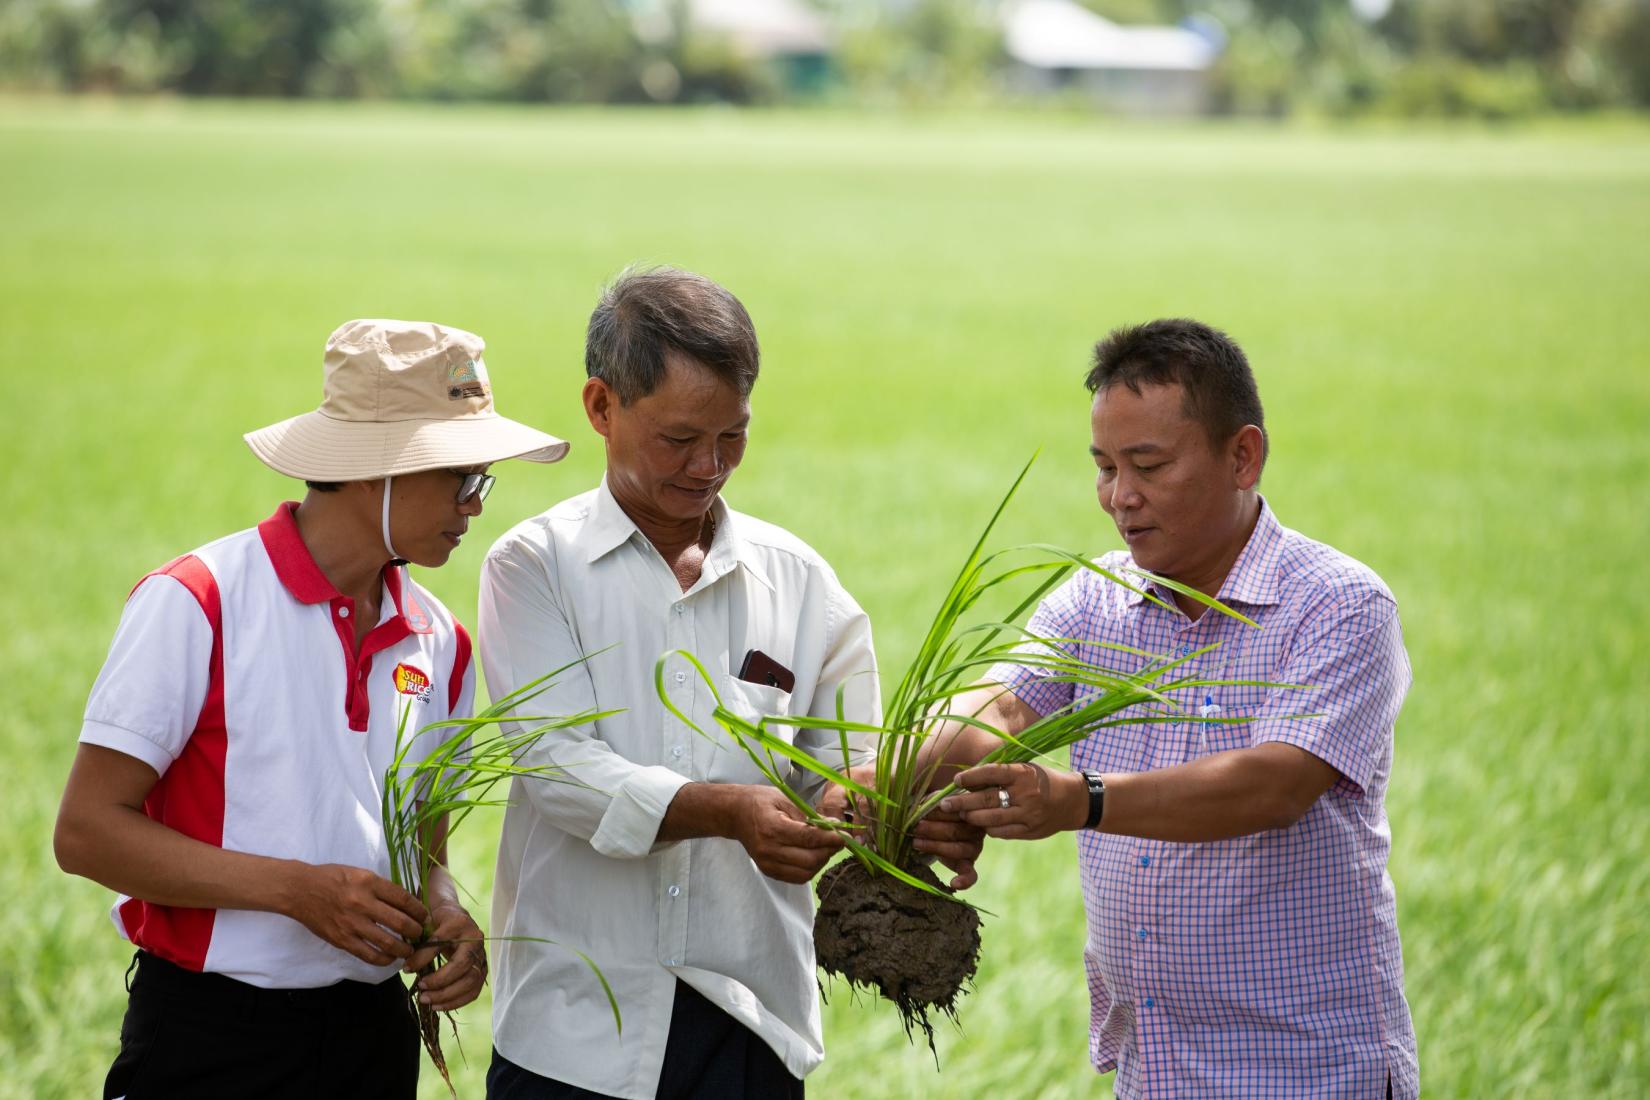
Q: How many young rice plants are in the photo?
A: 2